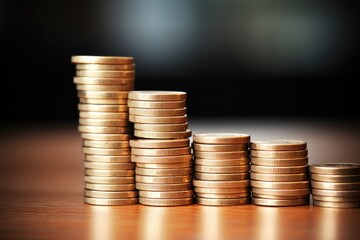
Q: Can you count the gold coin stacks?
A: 5